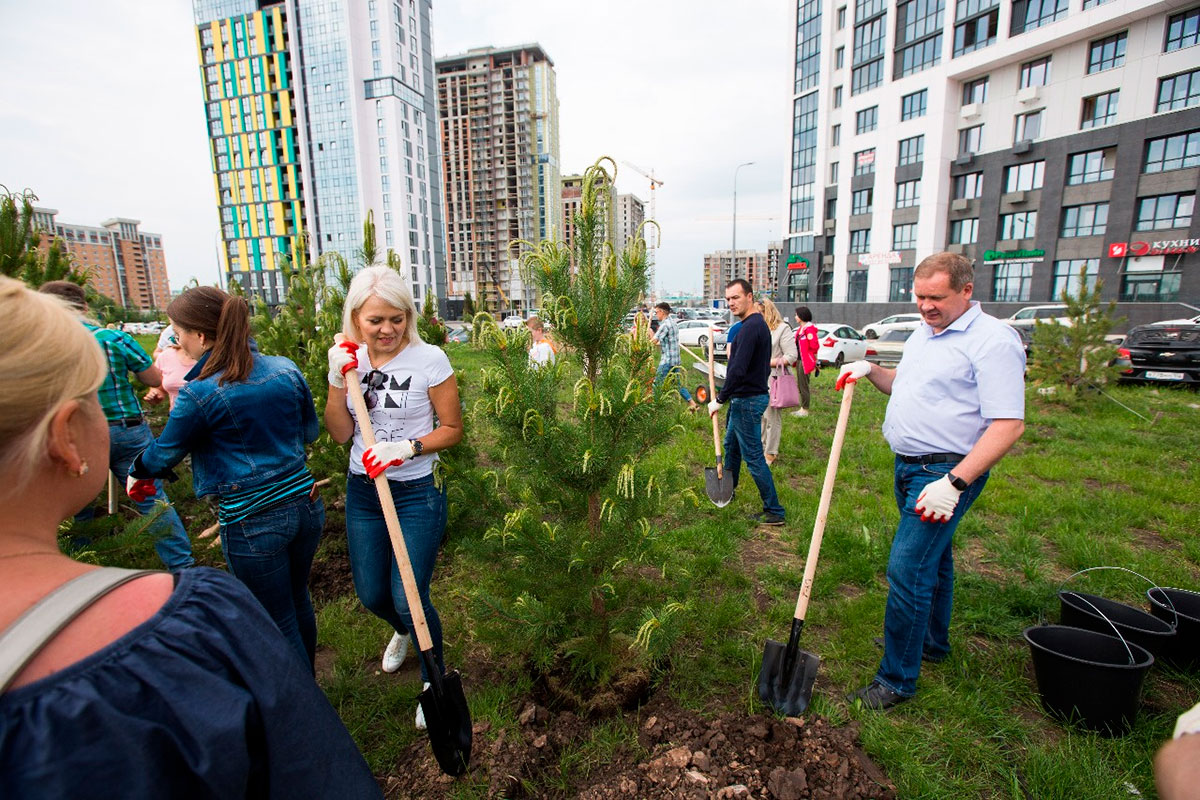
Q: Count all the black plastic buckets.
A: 3